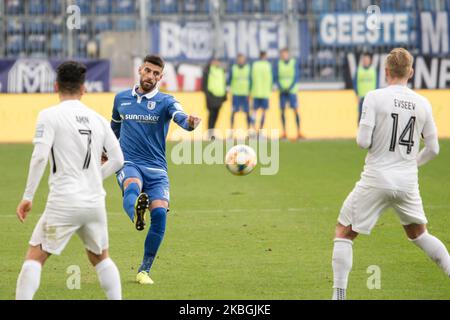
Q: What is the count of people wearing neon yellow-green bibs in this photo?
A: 5